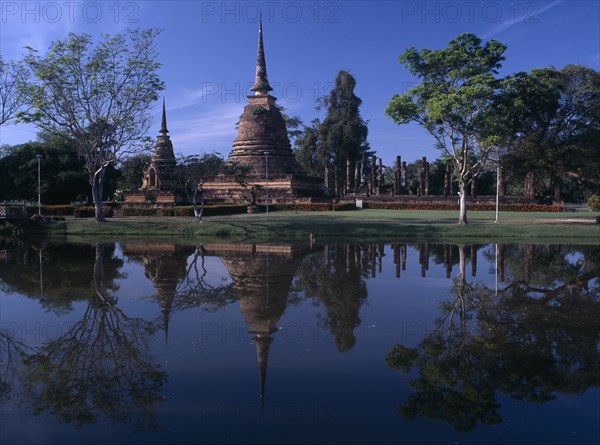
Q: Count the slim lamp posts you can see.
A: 3